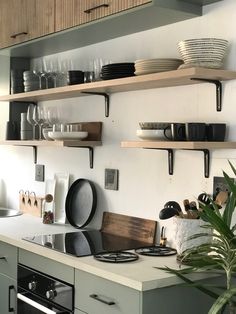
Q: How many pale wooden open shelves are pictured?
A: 3